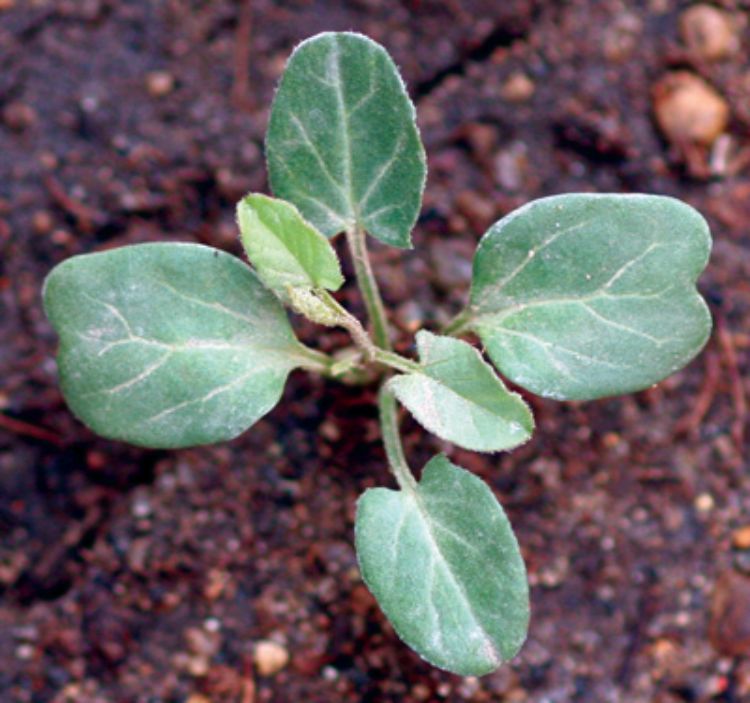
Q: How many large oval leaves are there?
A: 4